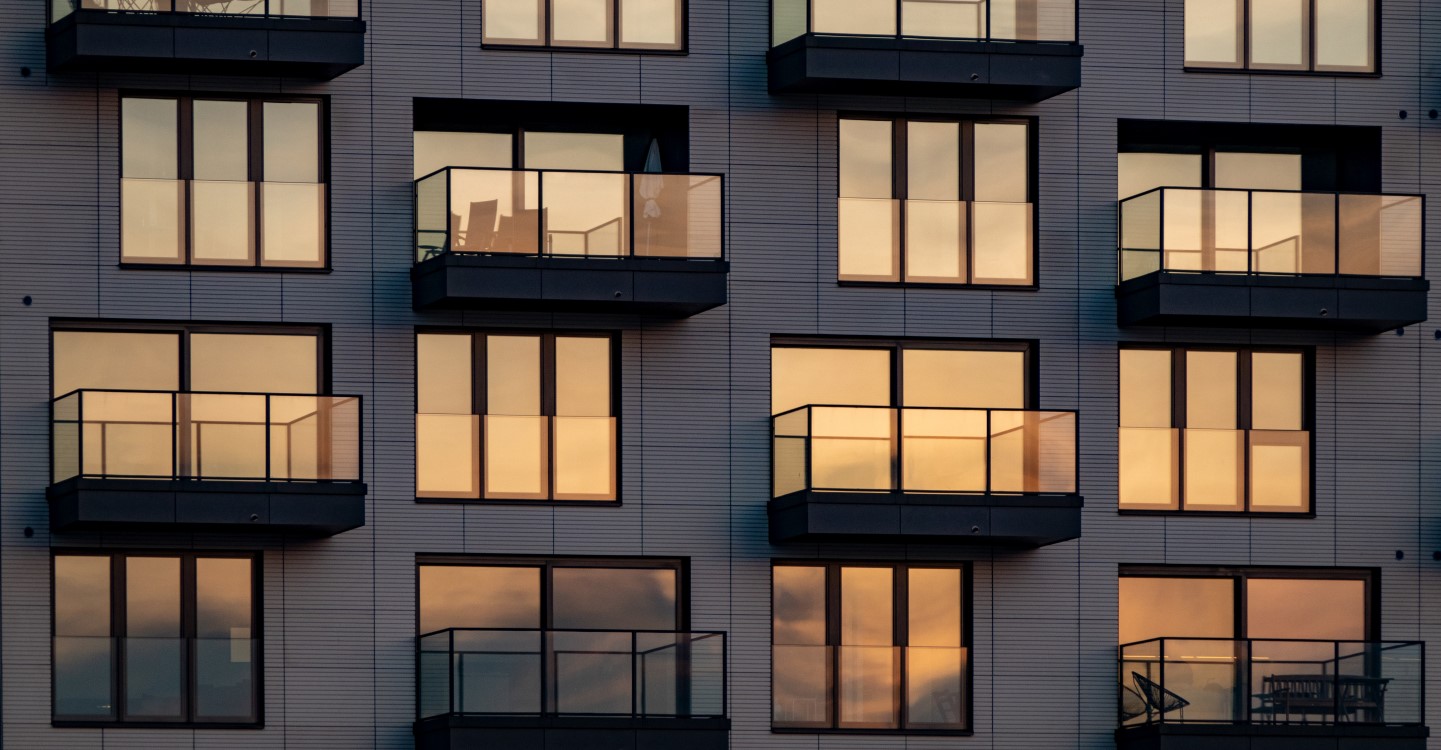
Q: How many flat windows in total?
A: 8